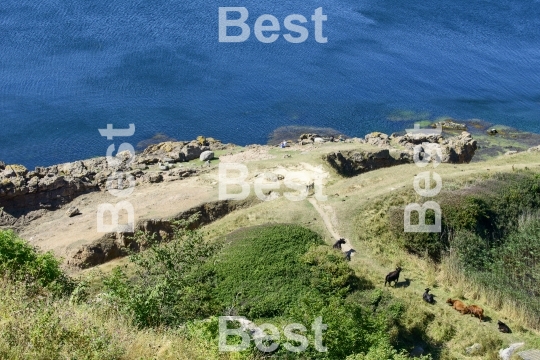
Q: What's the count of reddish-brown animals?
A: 2